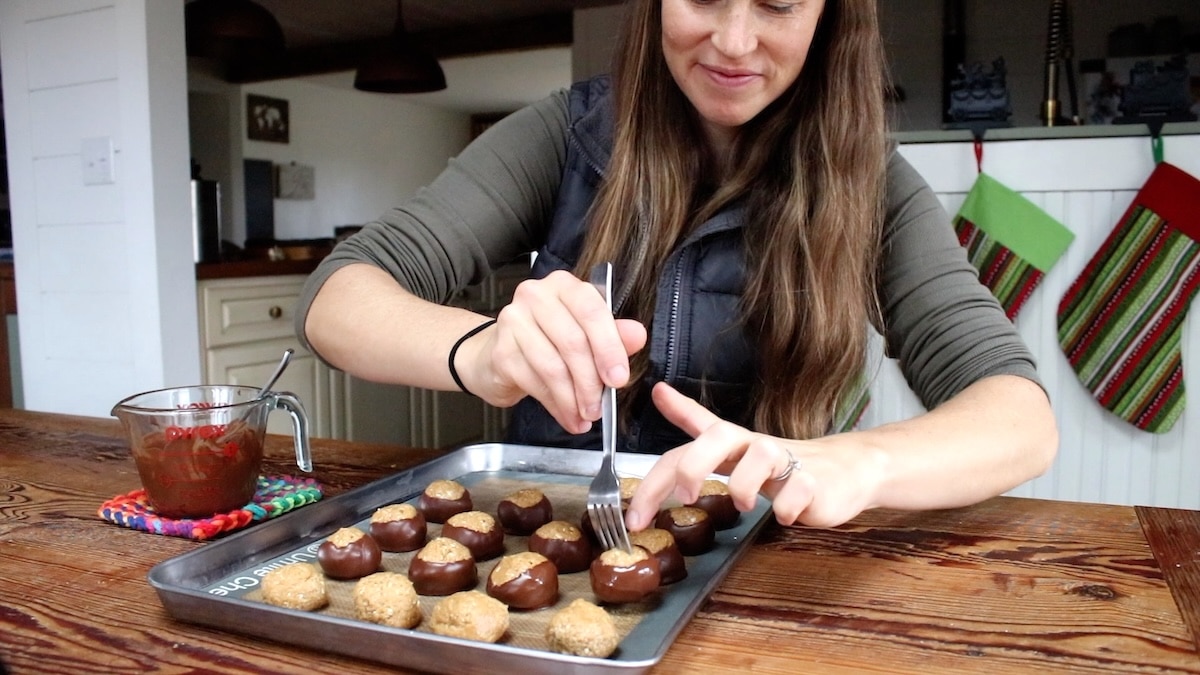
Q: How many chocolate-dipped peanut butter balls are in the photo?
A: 14